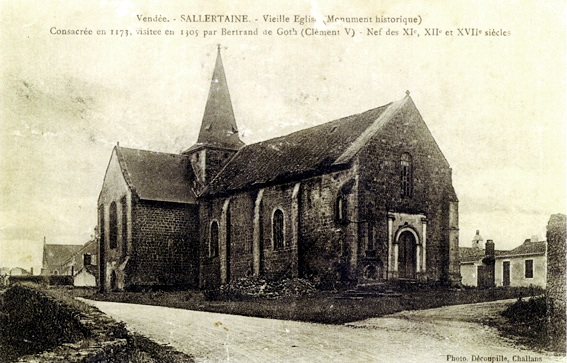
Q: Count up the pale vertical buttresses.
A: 3